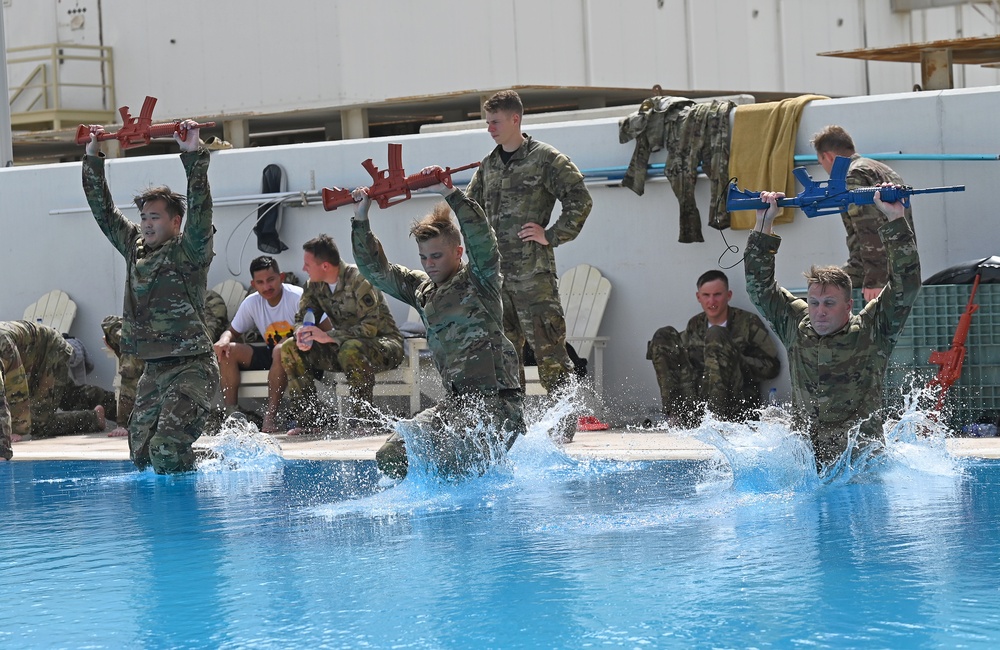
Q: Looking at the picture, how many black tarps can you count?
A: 1